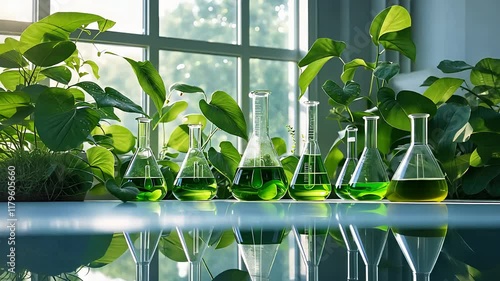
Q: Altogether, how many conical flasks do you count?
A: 7